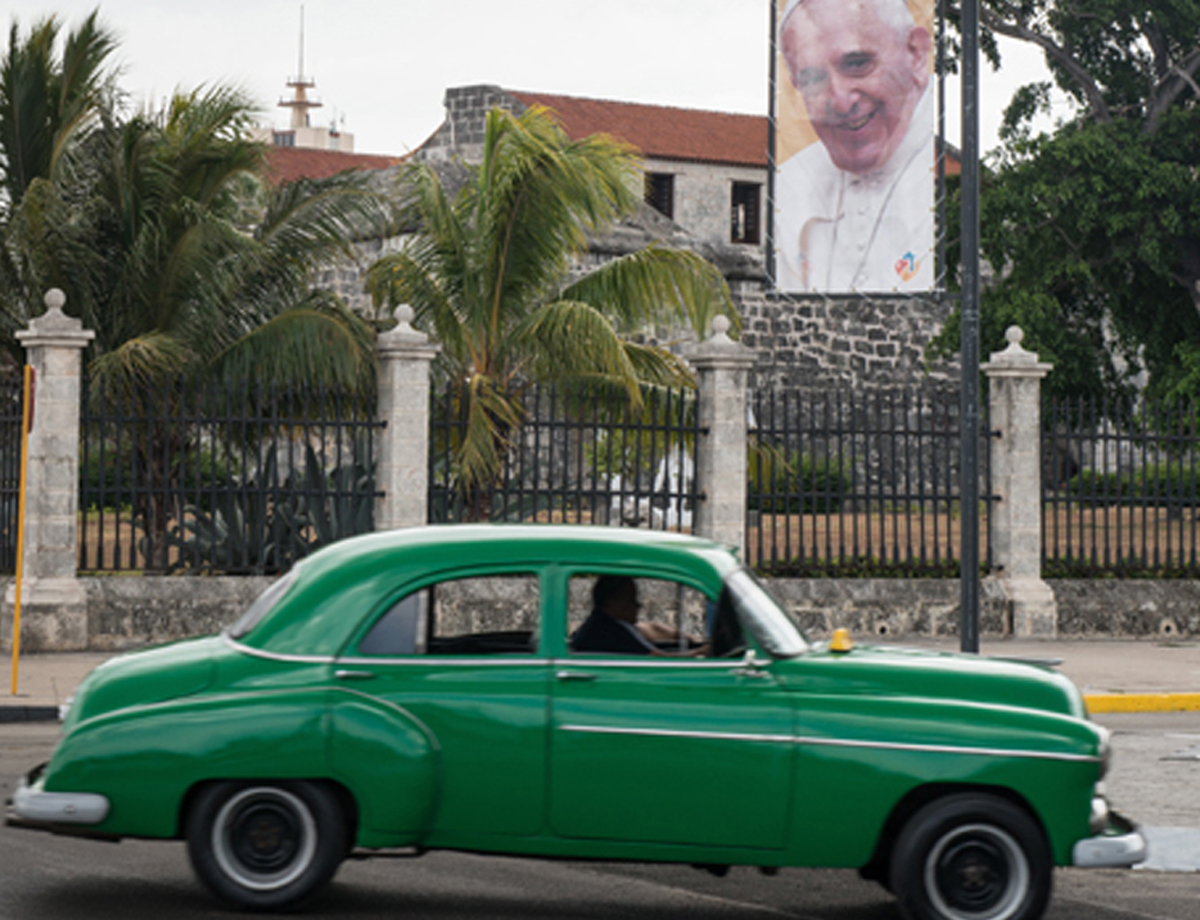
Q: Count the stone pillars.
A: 4